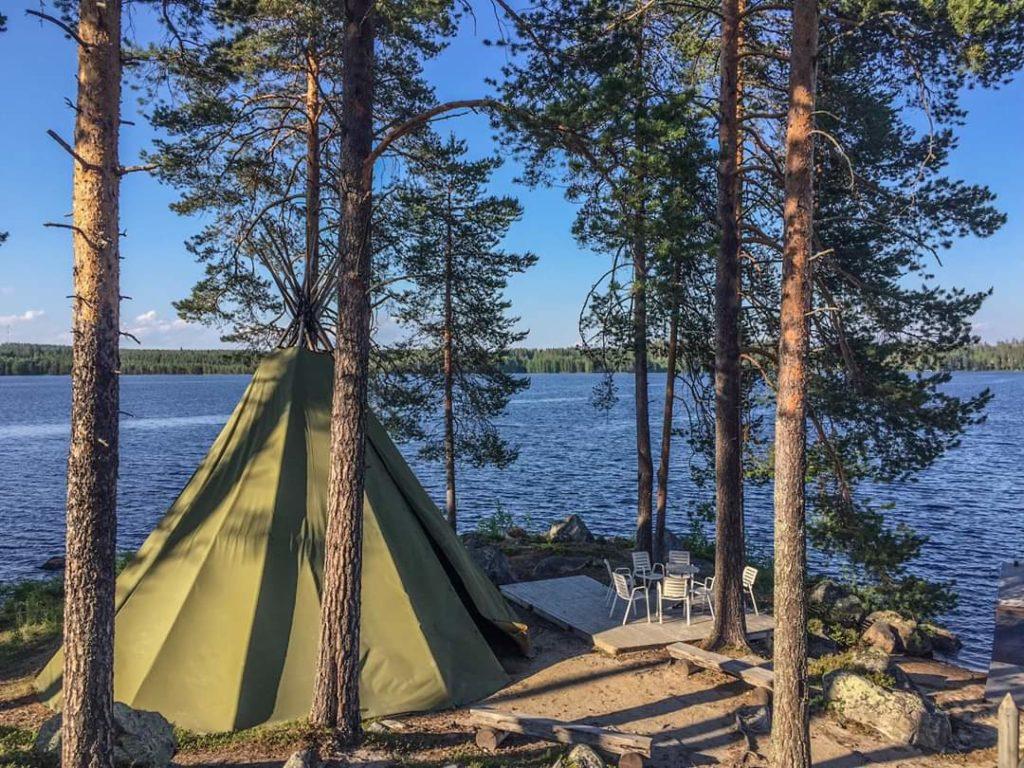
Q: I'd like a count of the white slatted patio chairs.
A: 7